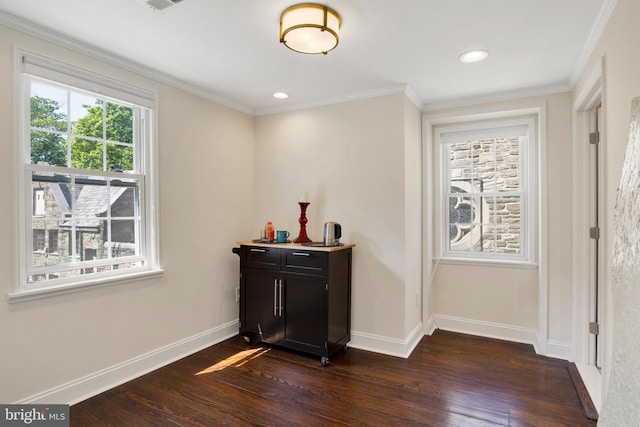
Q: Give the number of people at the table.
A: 0